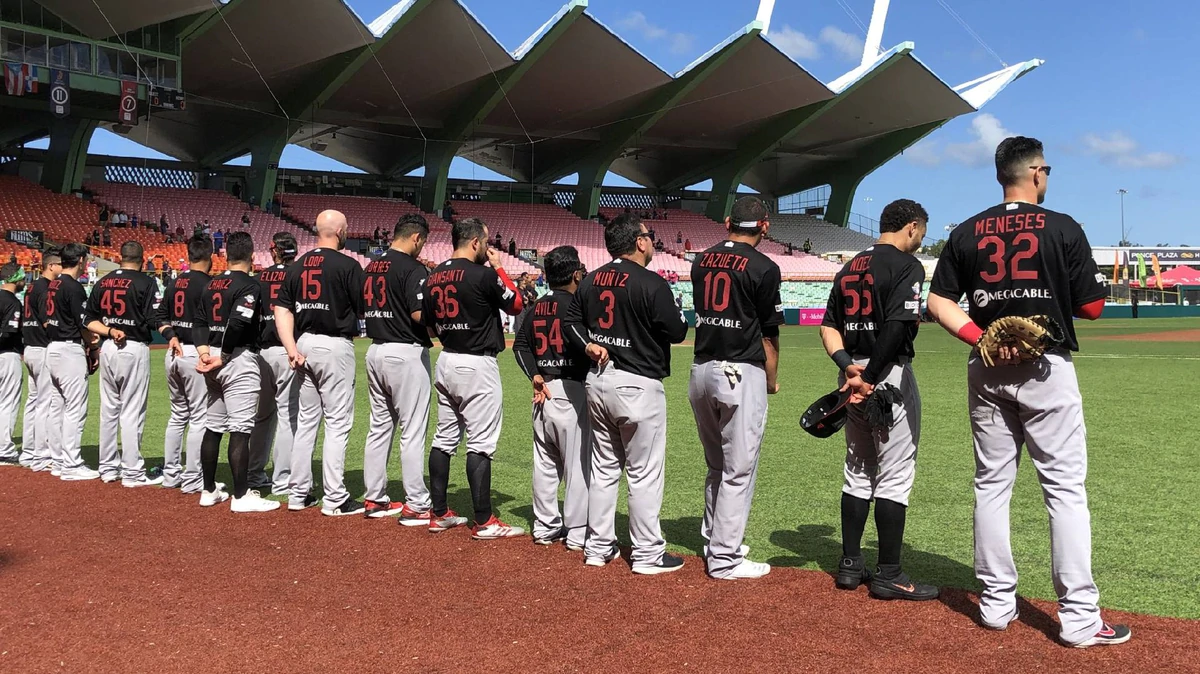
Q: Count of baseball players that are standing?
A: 15